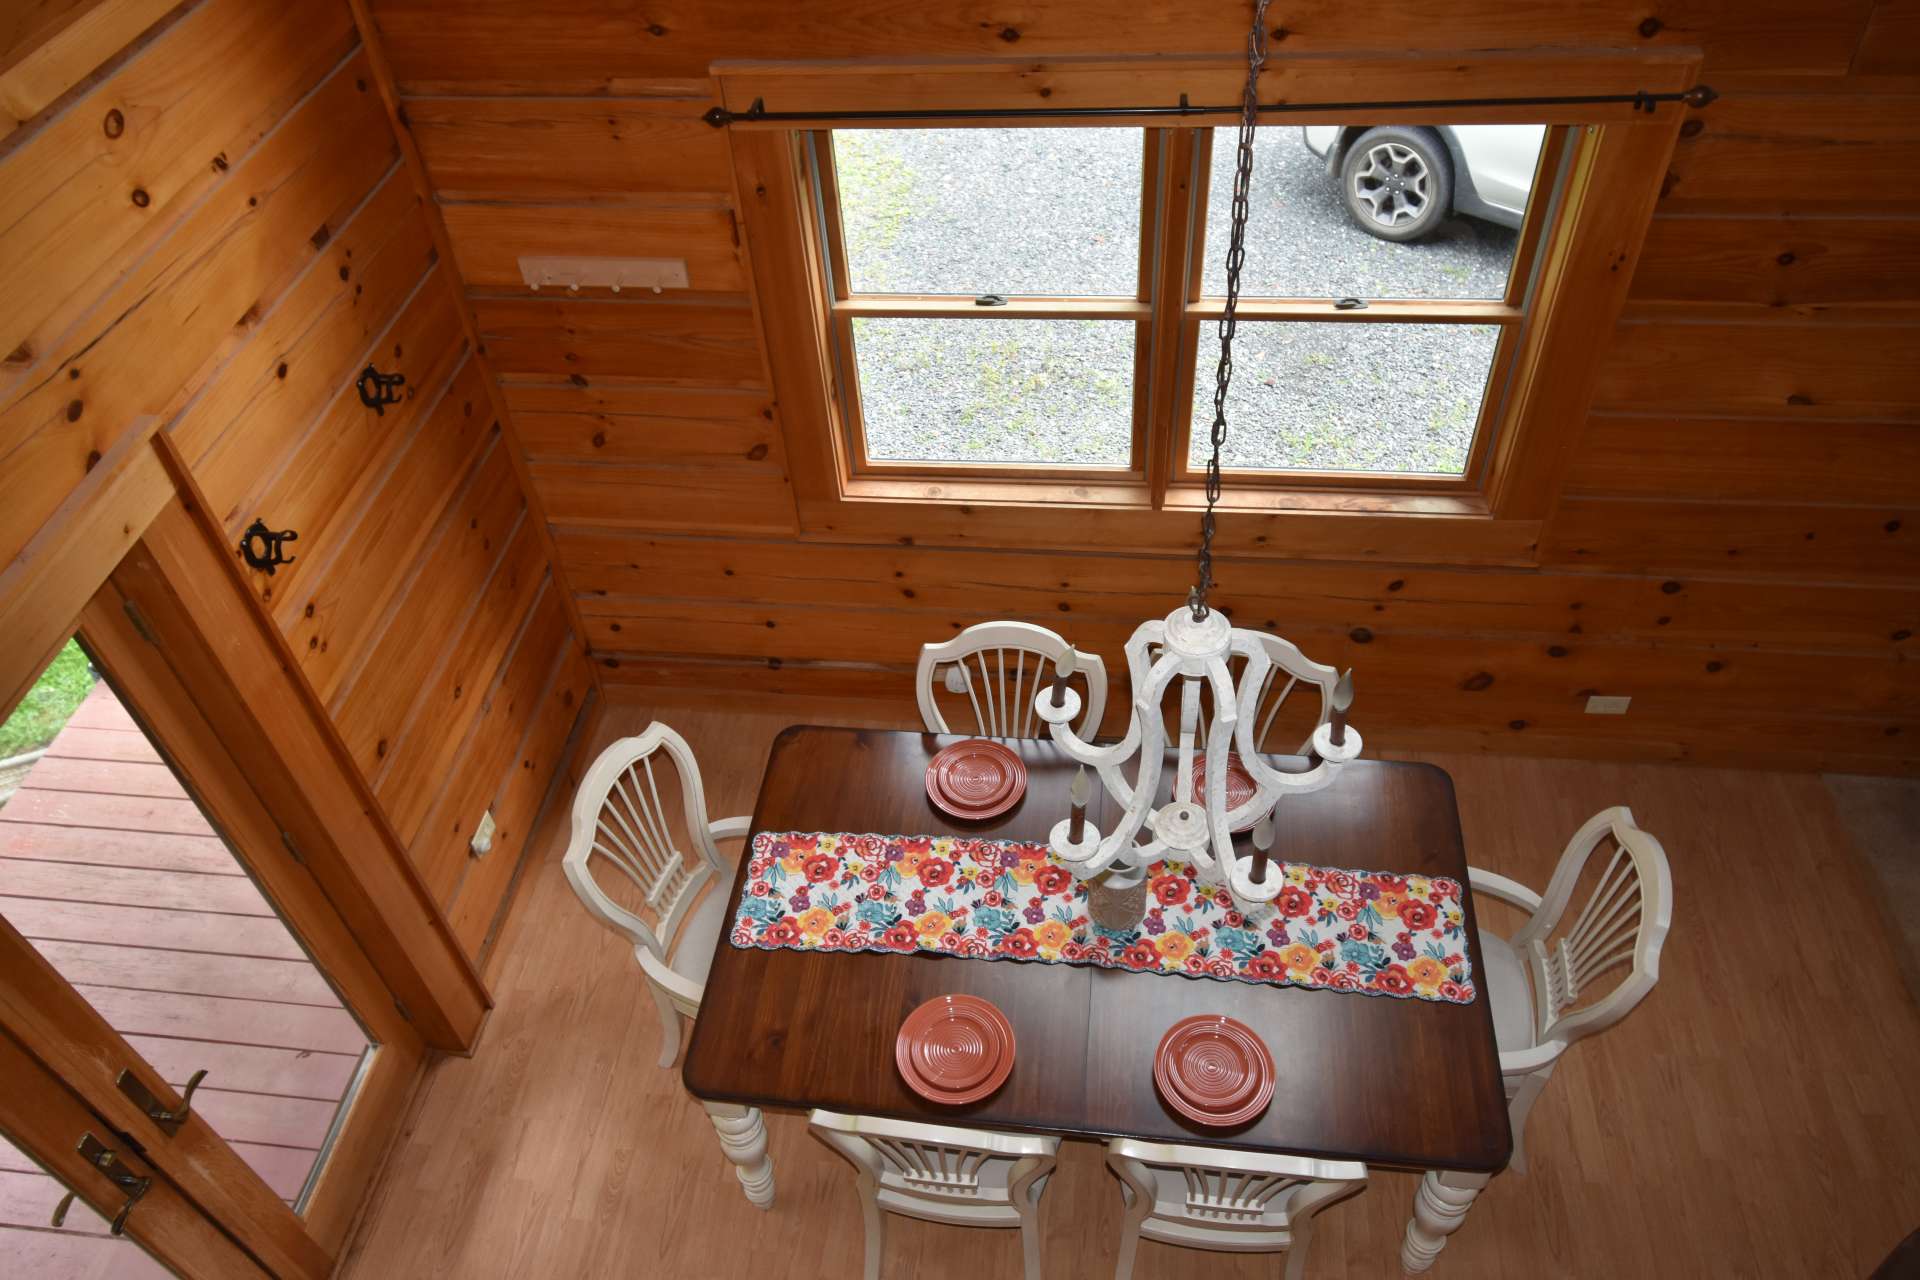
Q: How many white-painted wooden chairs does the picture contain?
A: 6